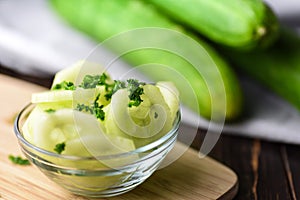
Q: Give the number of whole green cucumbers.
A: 3